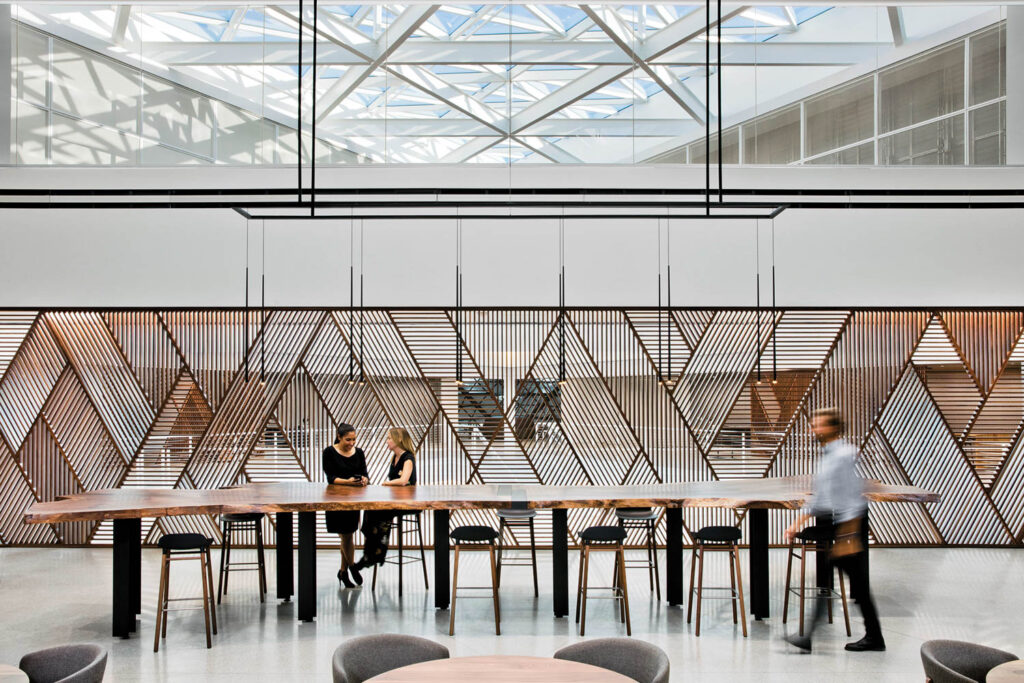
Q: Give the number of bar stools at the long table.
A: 9